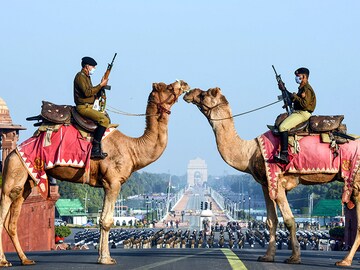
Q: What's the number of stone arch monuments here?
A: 1